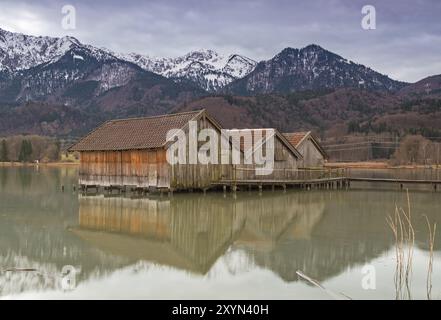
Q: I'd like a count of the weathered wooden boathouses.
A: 3